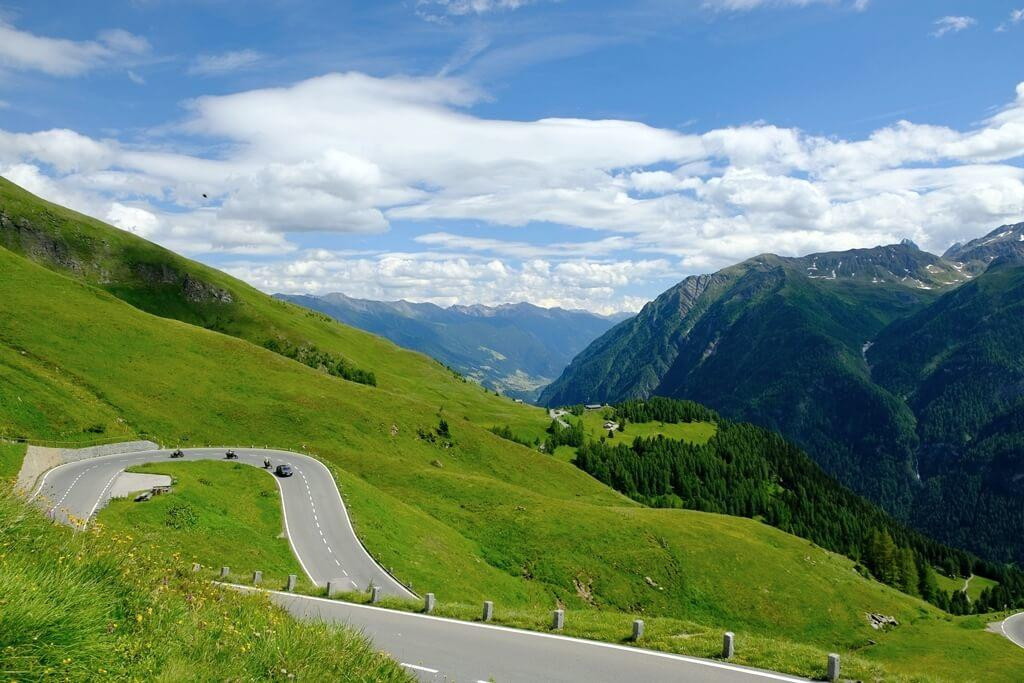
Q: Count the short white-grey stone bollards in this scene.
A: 12